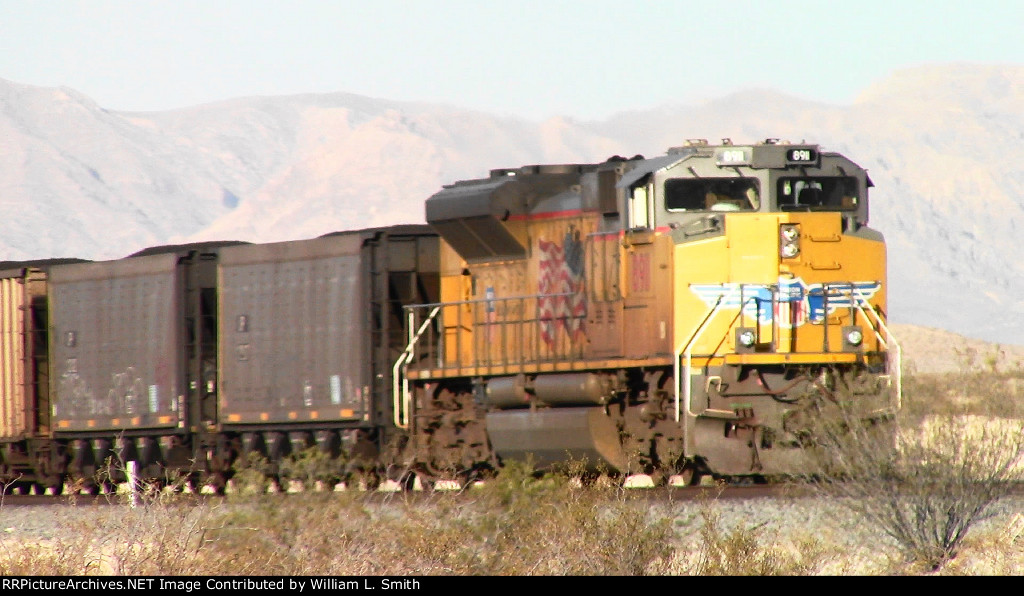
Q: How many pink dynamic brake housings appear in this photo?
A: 0